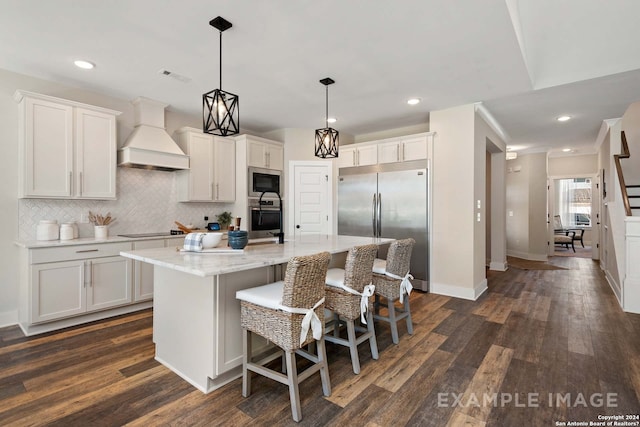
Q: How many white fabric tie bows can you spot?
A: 3